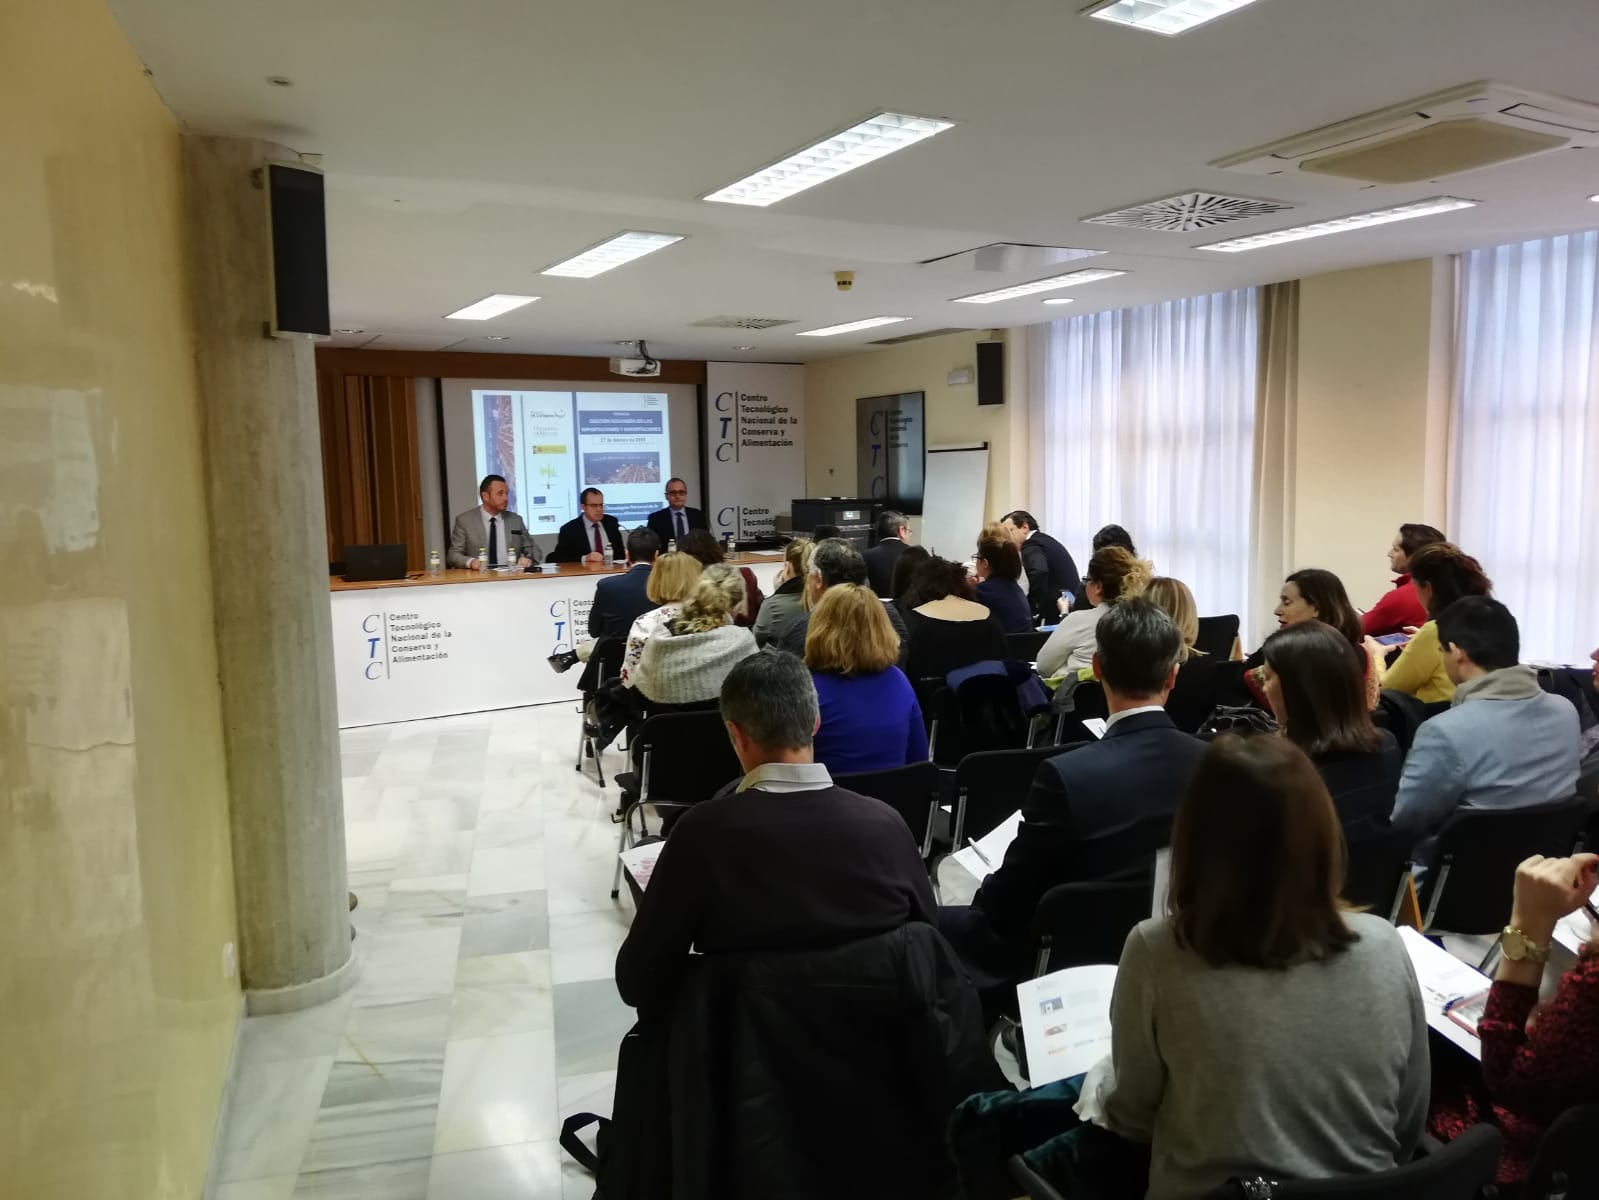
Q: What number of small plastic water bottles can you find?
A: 6